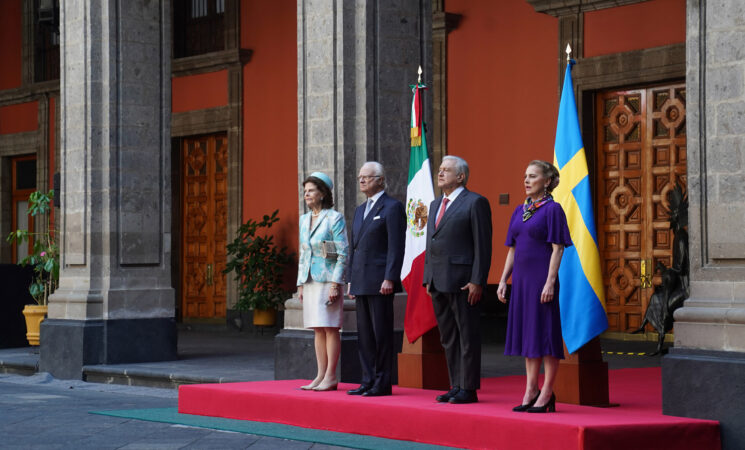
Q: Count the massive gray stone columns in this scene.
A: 3